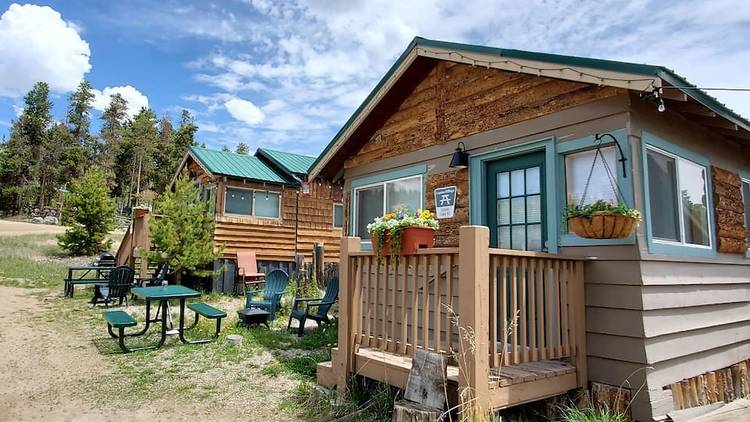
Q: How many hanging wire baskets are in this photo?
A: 1